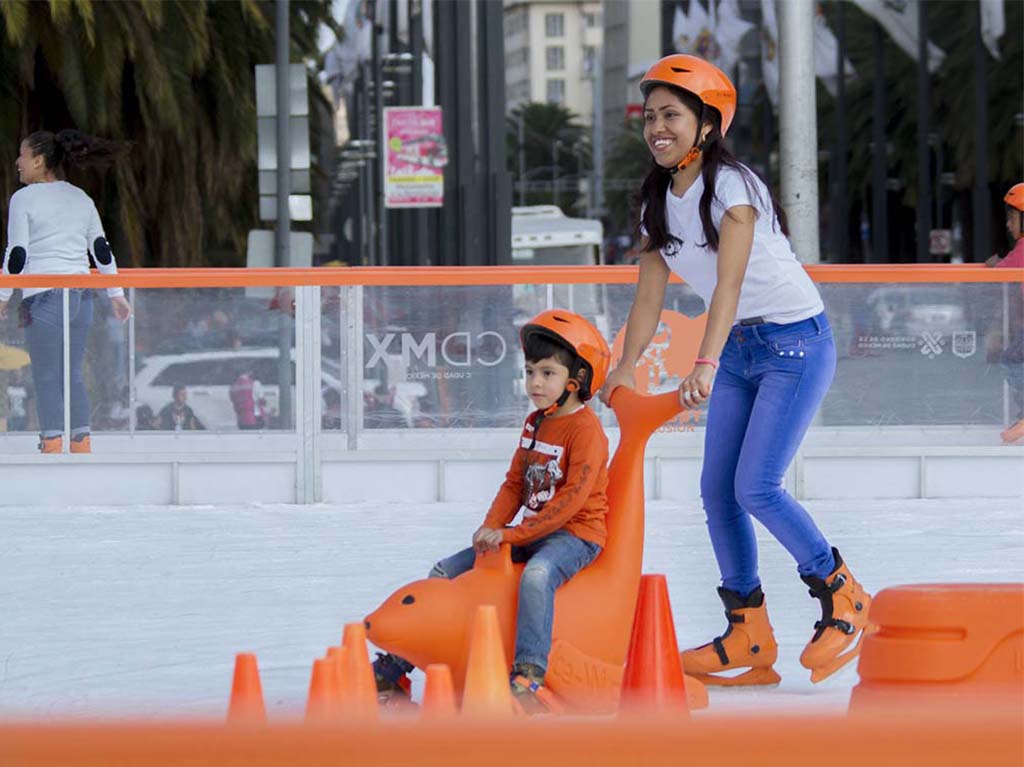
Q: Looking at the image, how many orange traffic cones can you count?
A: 7